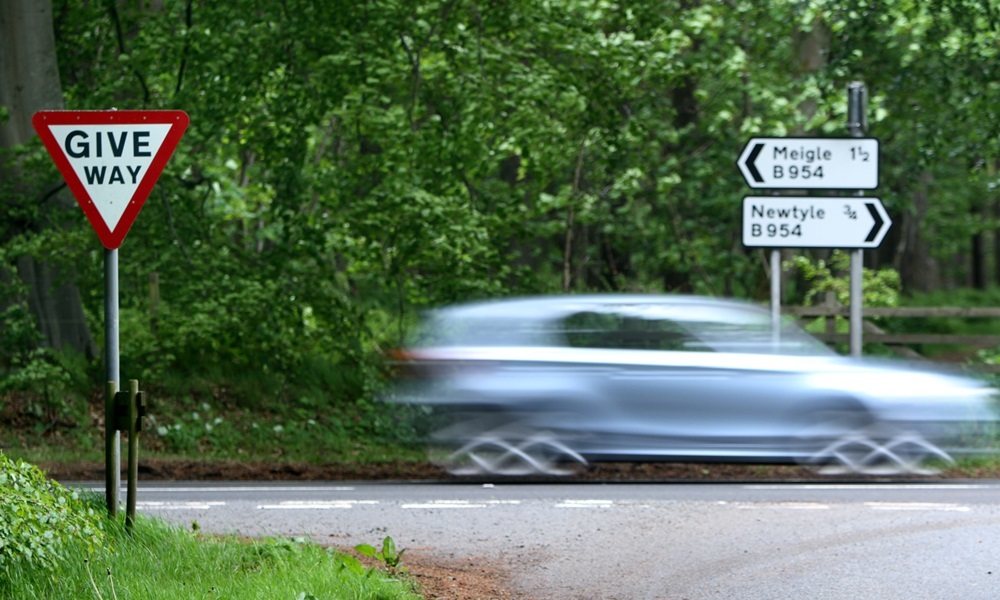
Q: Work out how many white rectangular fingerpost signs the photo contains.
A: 2